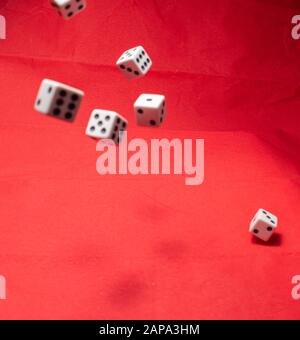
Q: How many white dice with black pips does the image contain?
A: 6